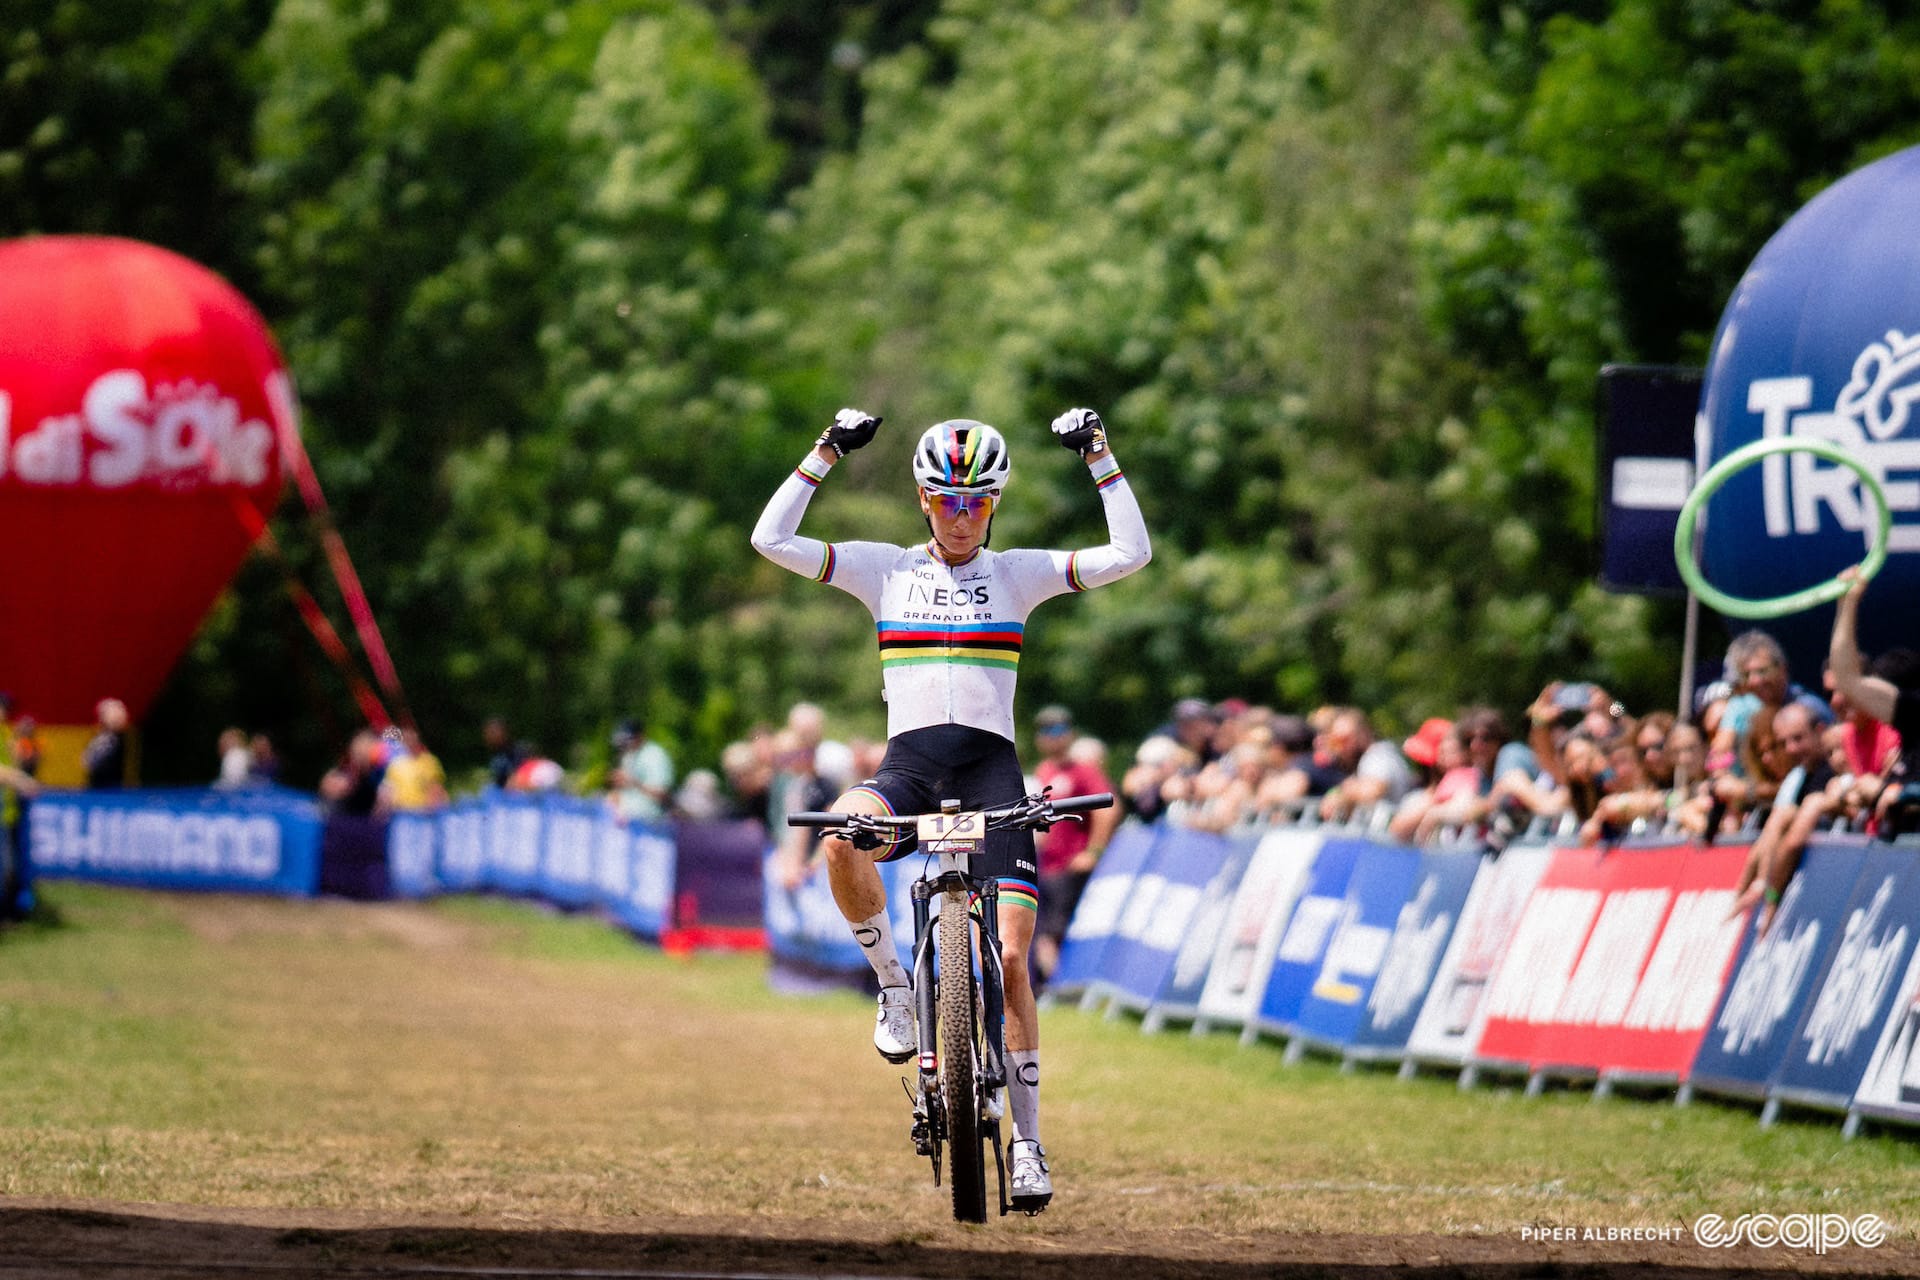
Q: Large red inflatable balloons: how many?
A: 1